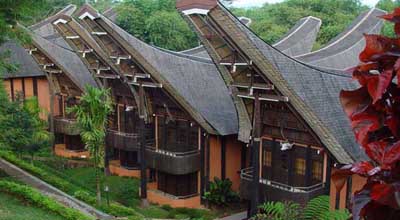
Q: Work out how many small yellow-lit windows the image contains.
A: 3